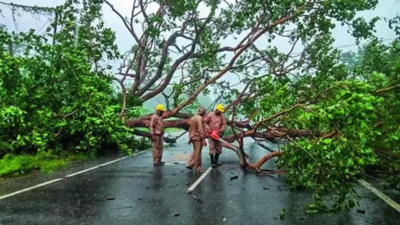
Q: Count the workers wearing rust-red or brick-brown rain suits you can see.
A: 3